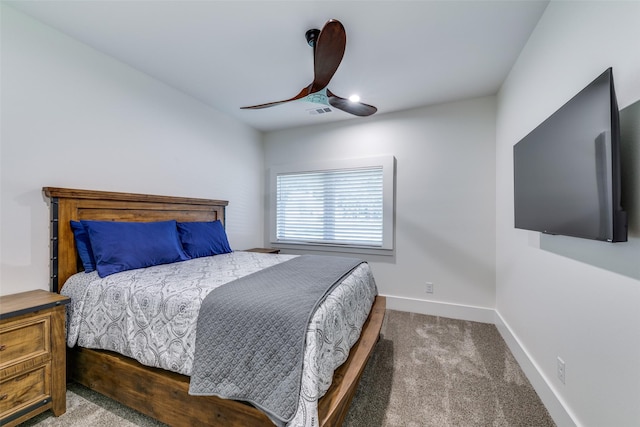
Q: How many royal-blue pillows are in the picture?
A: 3